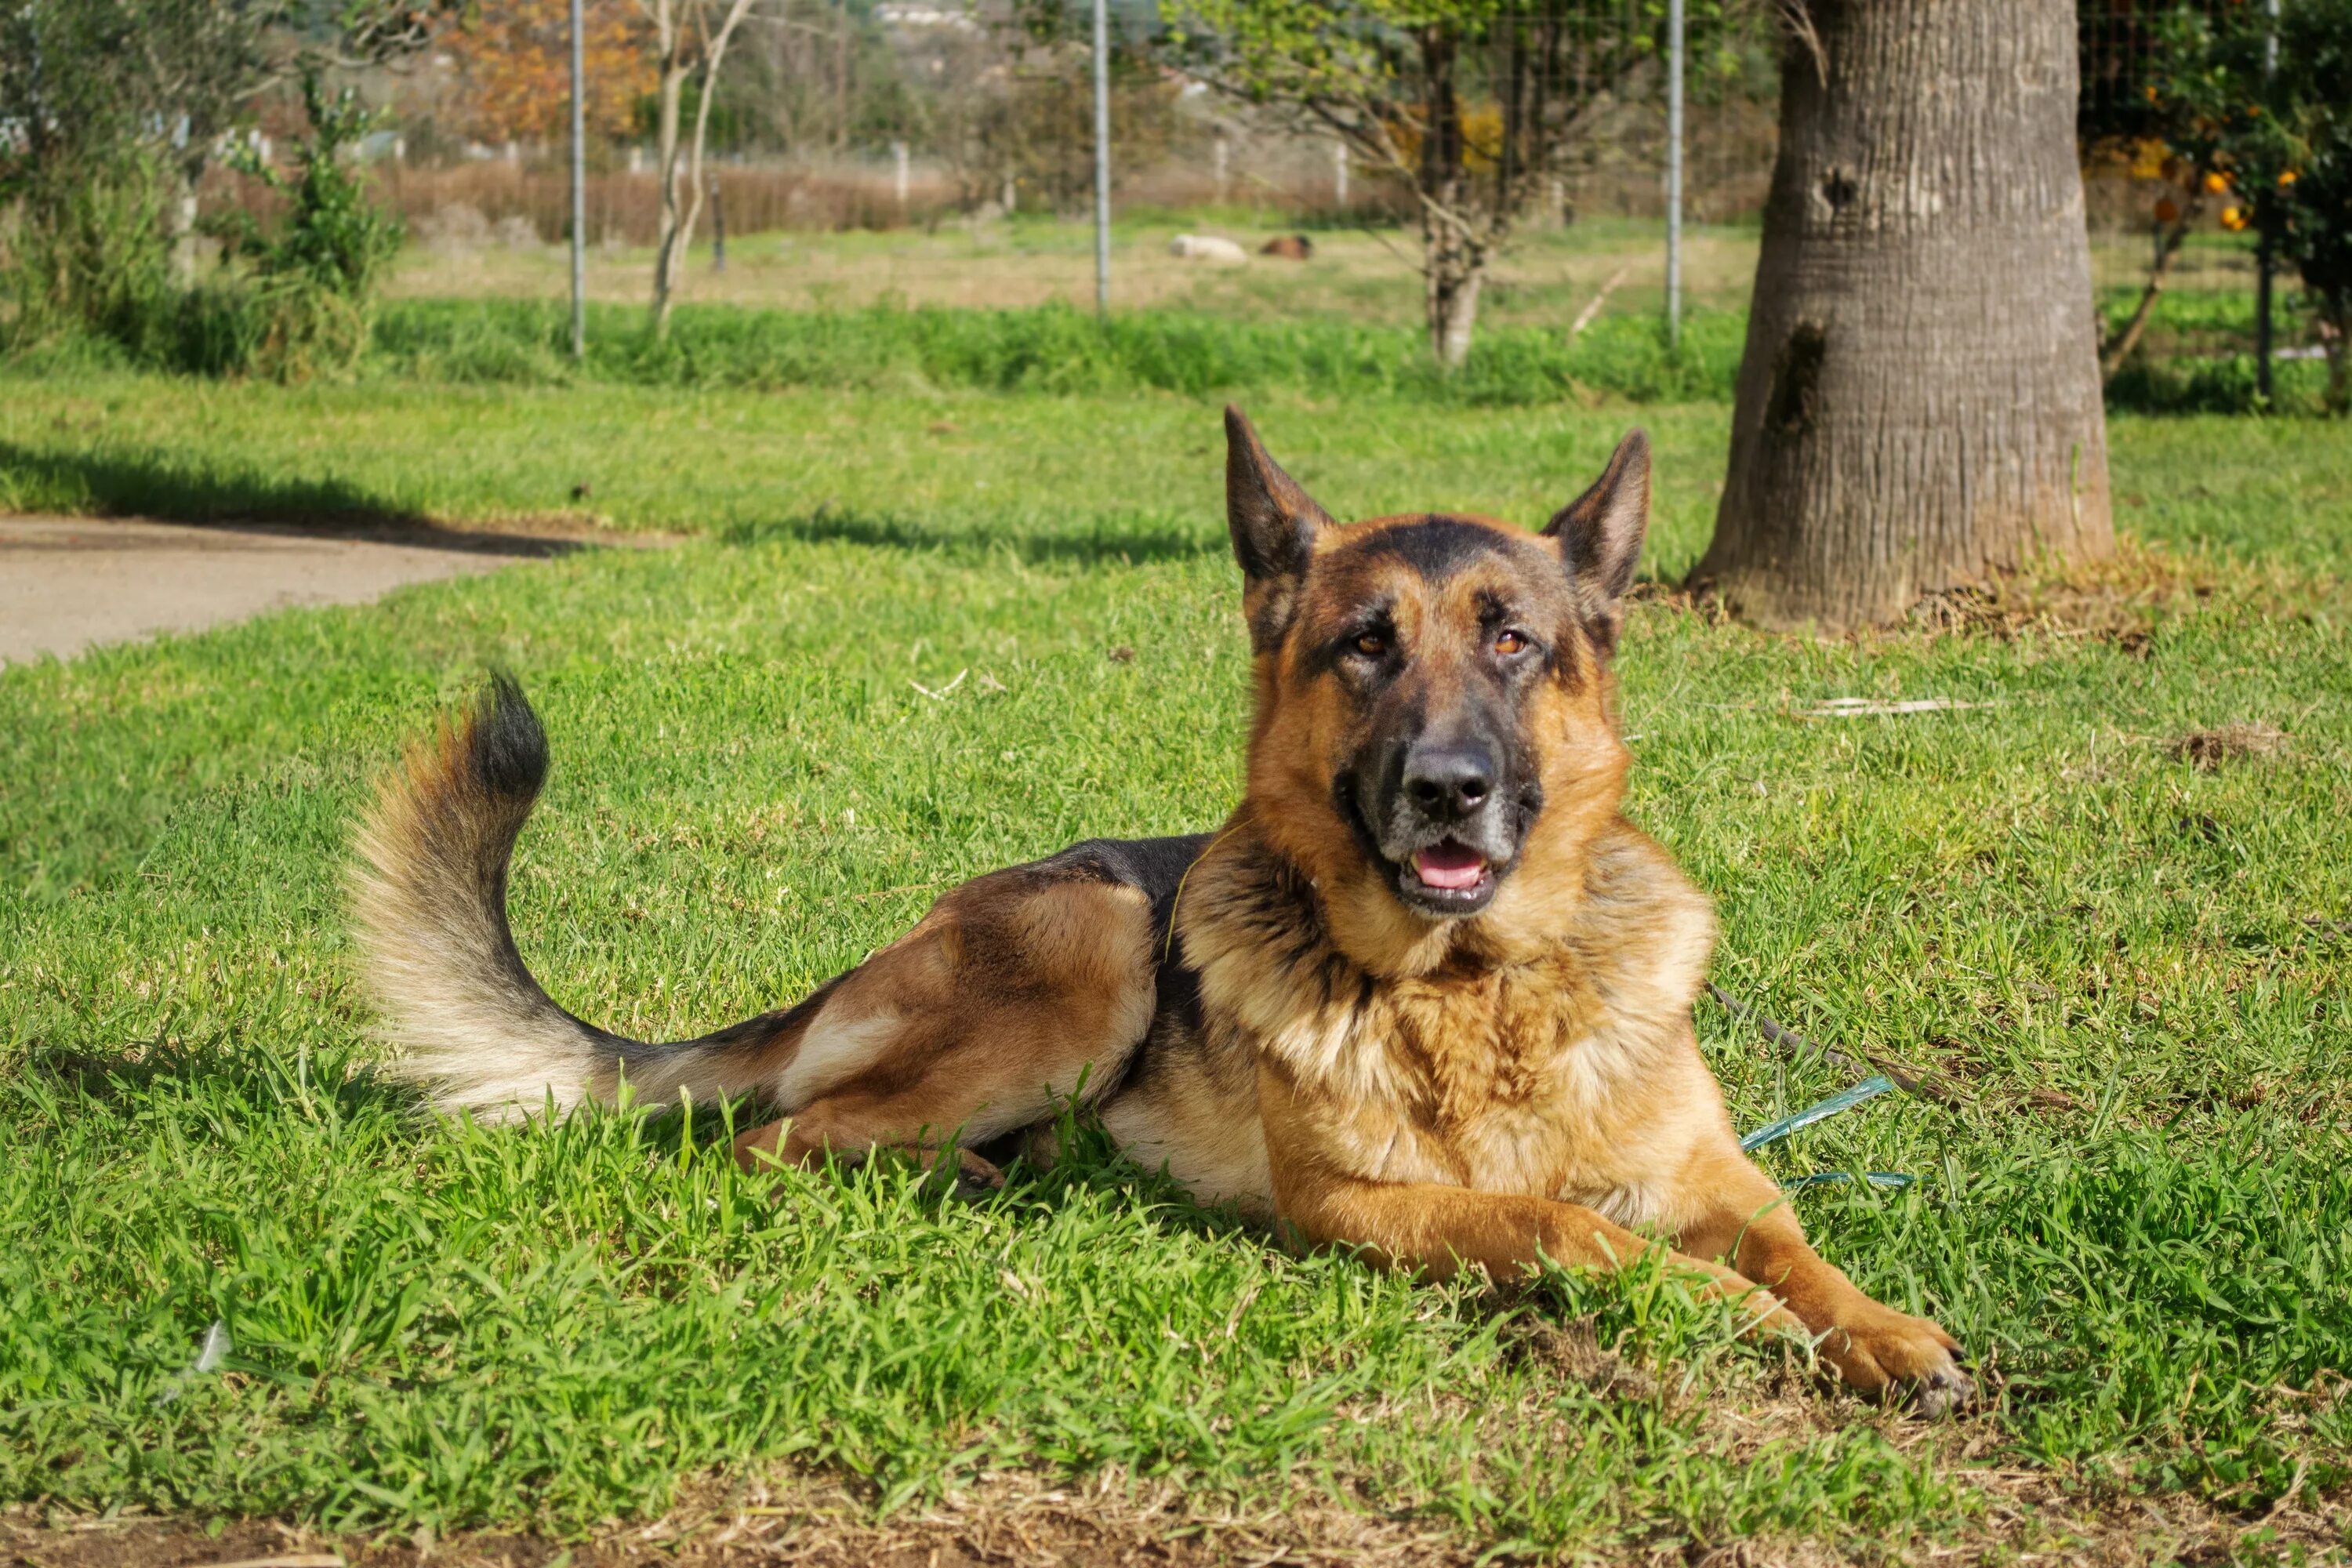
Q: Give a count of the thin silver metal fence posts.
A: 3